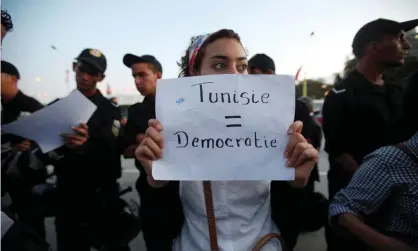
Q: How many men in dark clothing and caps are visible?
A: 5